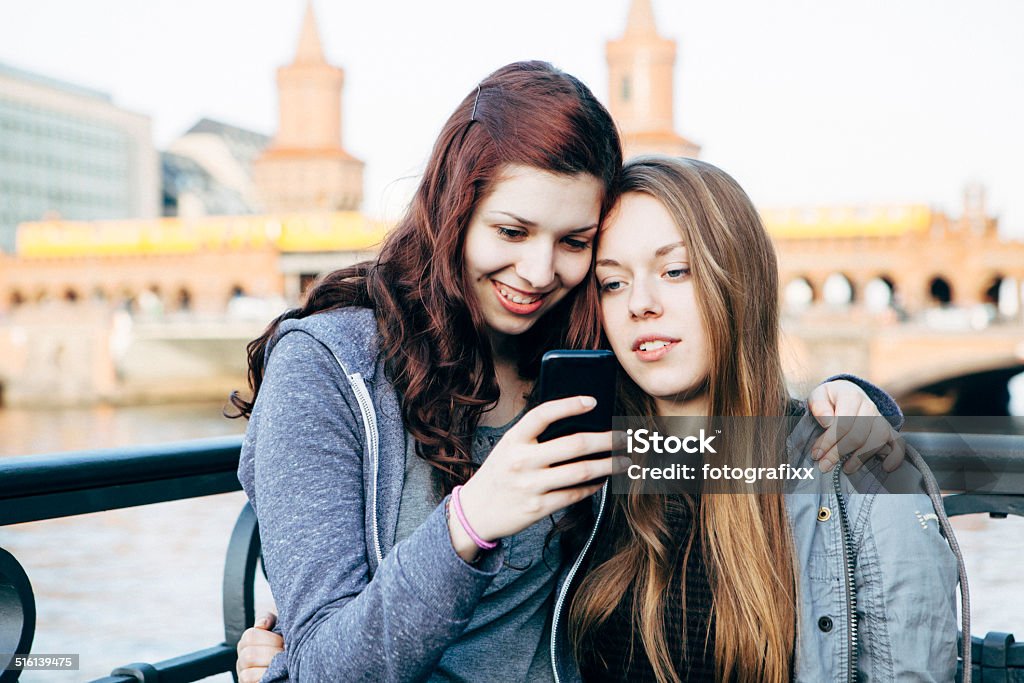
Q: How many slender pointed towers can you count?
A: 2